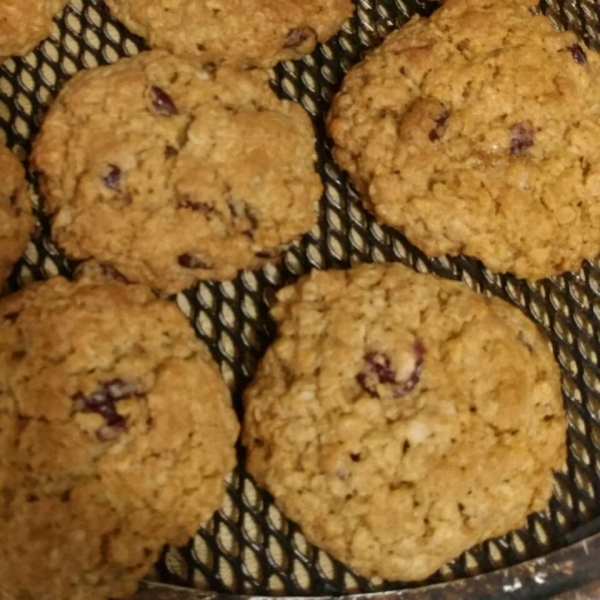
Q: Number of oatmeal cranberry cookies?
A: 7